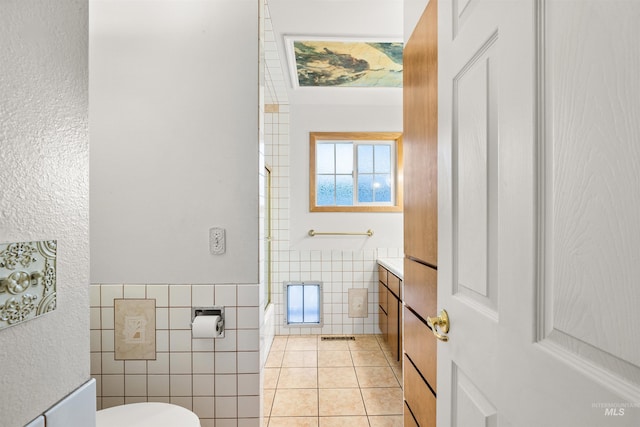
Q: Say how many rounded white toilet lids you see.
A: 1